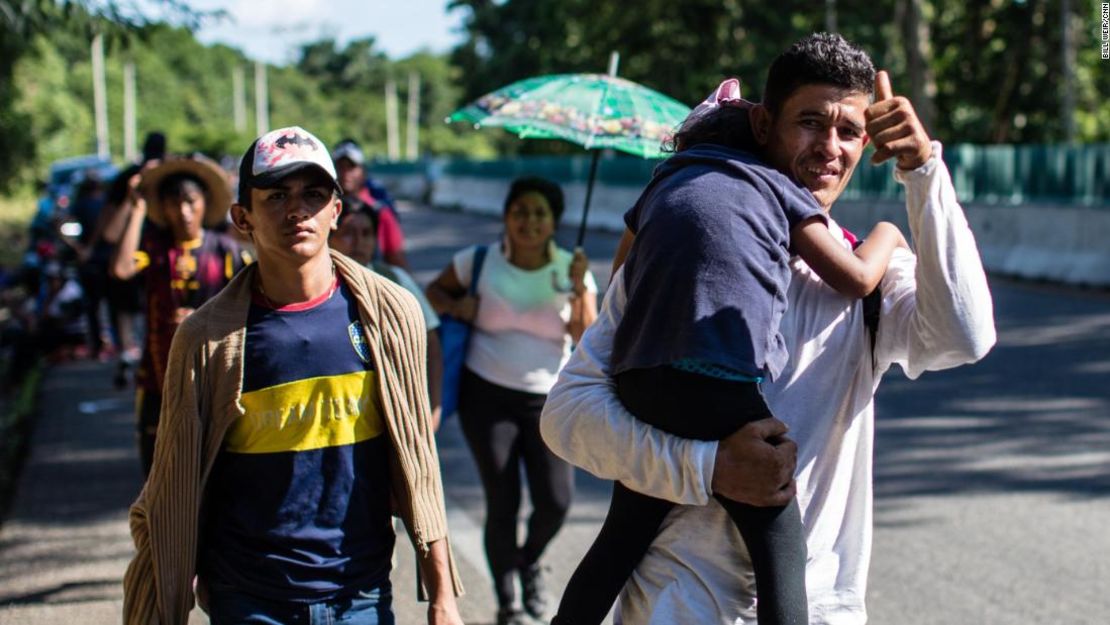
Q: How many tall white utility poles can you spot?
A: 6